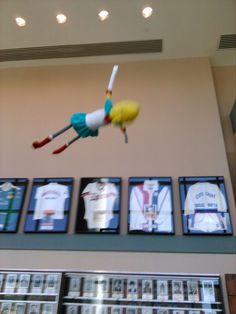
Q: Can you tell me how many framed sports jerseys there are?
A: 5